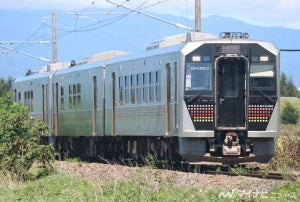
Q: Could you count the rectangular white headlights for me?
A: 2